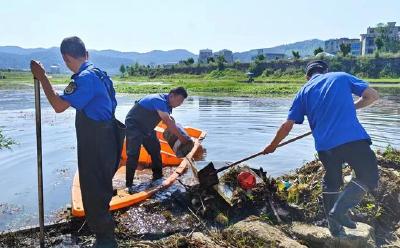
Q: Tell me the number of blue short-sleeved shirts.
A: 3